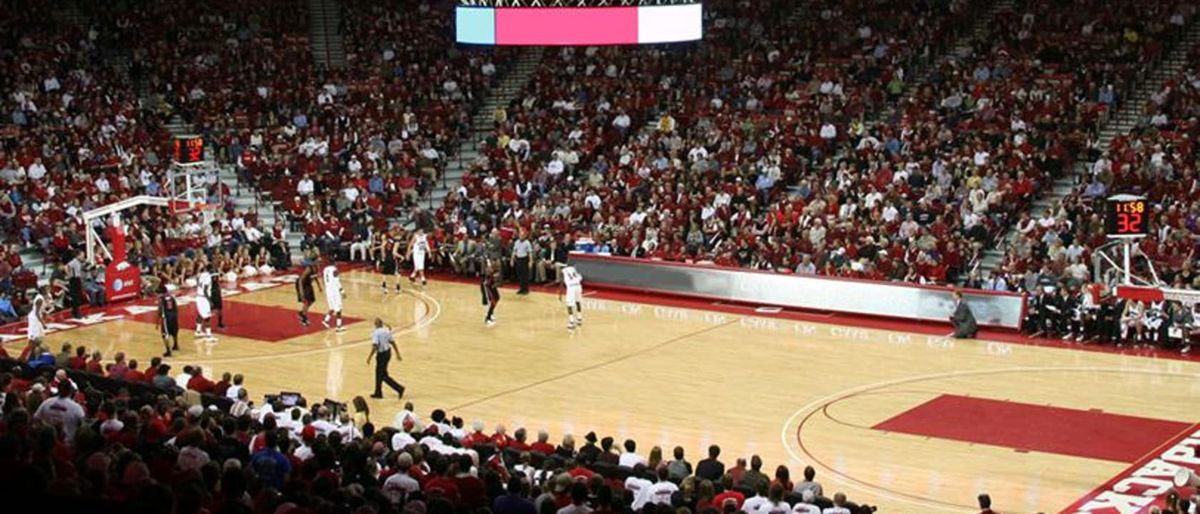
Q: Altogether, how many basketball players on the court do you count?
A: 10